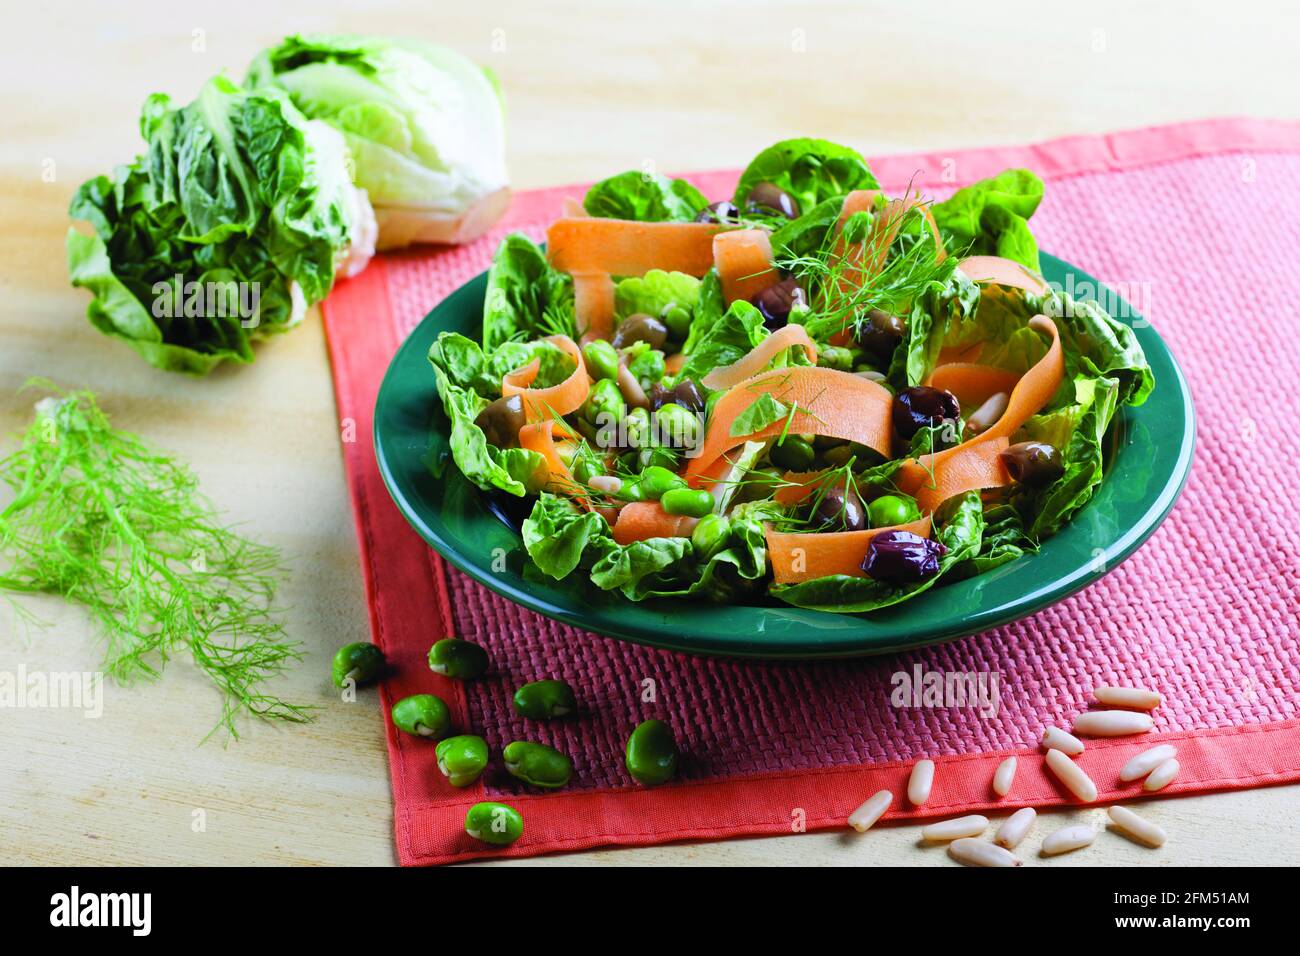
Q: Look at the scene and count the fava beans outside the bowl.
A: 8